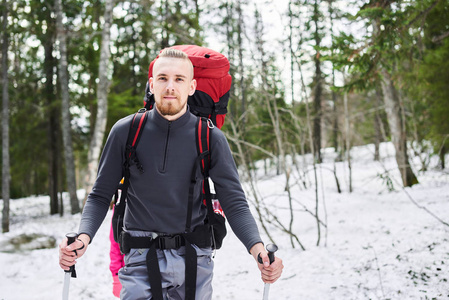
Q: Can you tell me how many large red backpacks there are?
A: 1